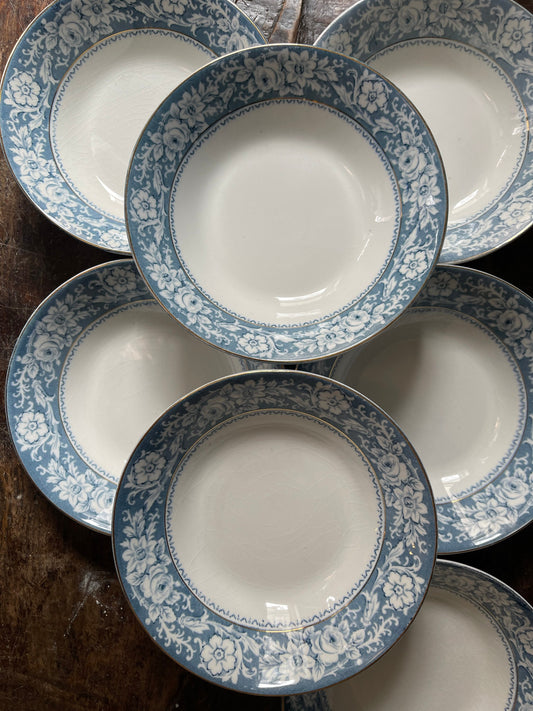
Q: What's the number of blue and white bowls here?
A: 7